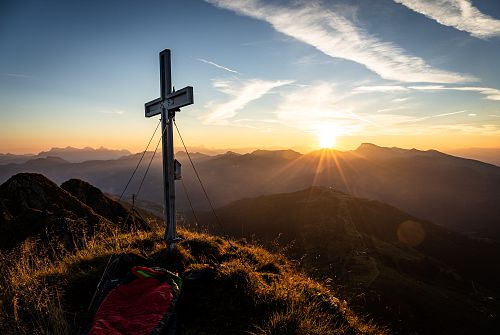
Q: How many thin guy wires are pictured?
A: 4